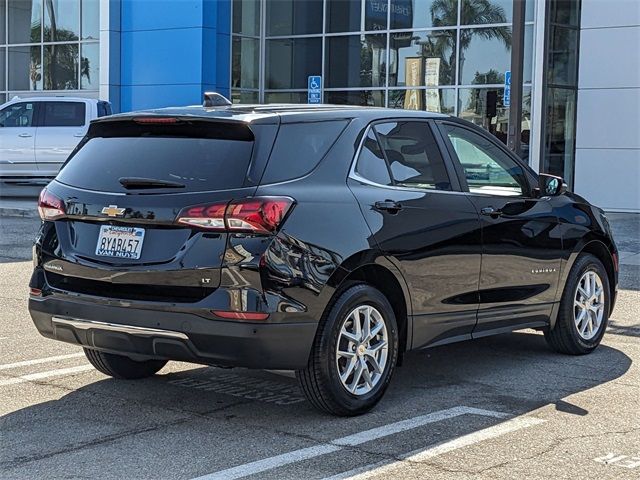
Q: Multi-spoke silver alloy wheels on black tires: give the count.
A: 2